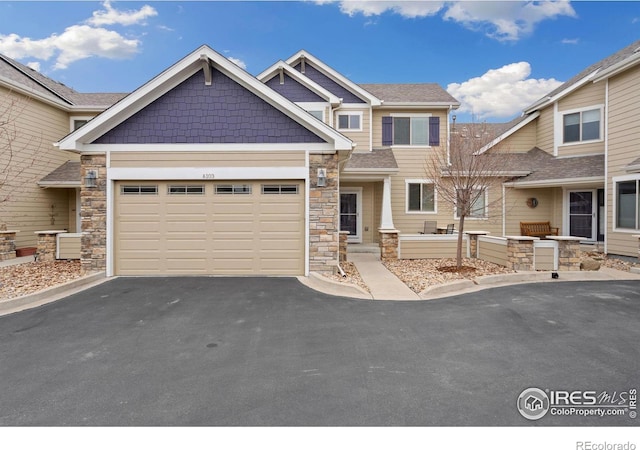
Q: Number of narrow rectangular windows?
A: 4